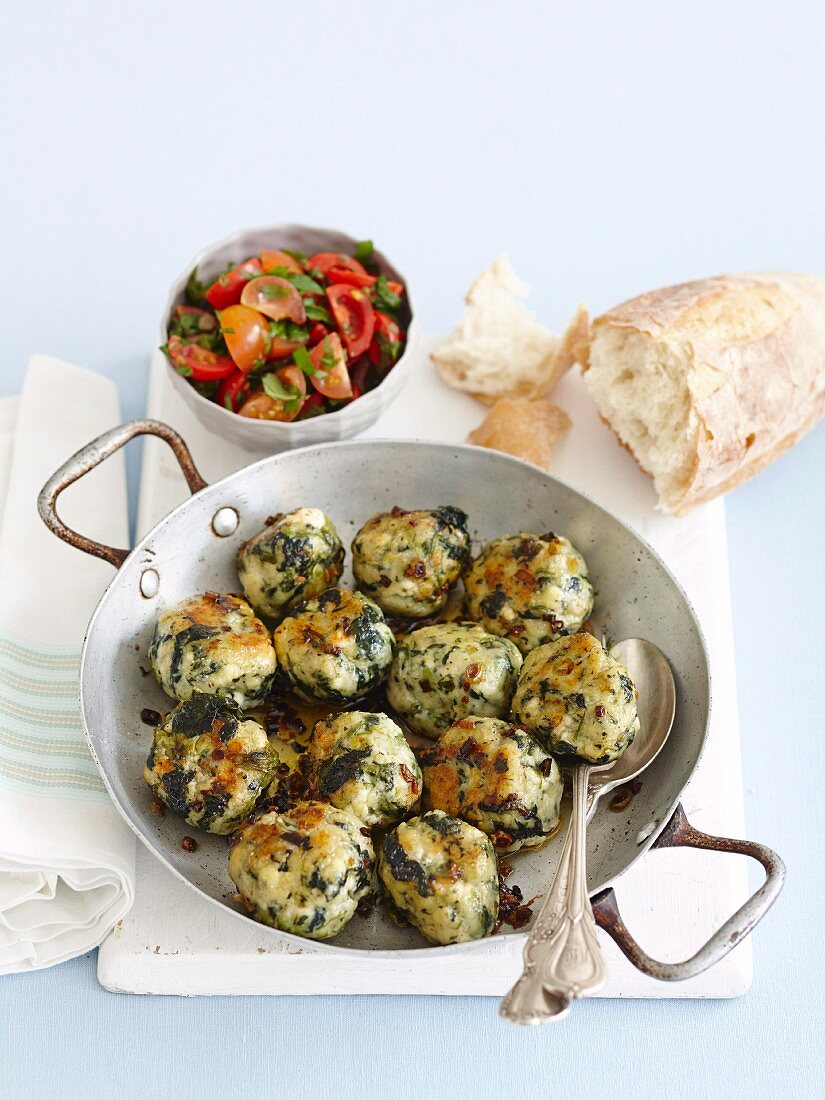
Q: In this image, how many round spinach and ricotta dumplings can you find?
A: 12